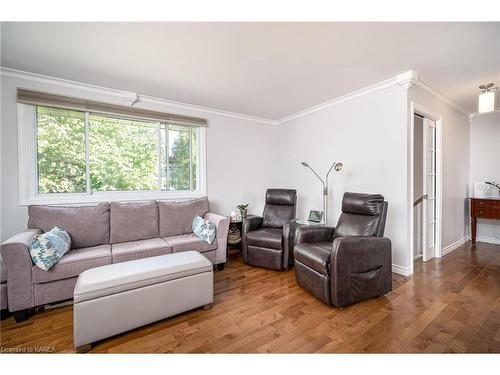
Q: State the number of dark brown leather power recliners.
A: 2